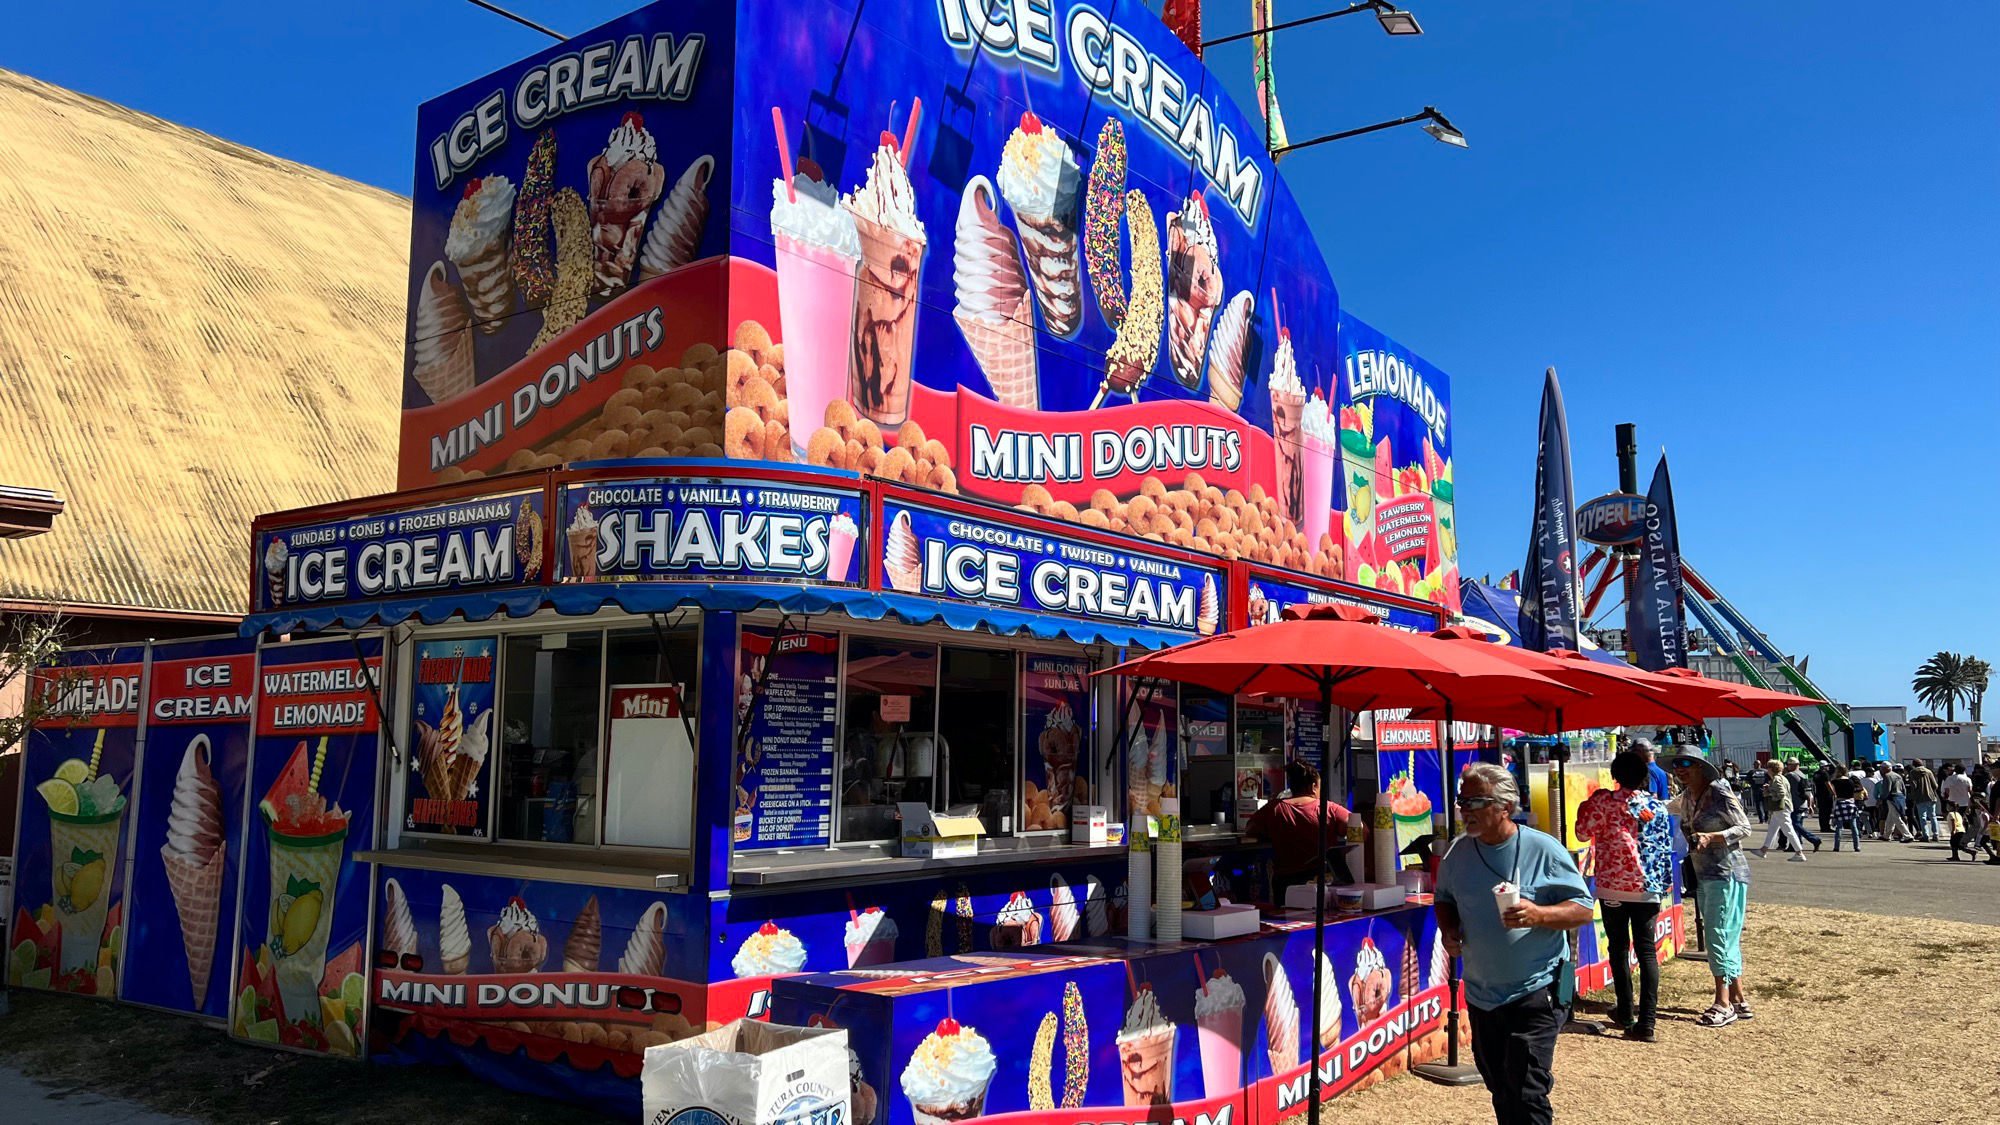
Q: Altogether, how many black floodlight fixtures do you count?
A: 2